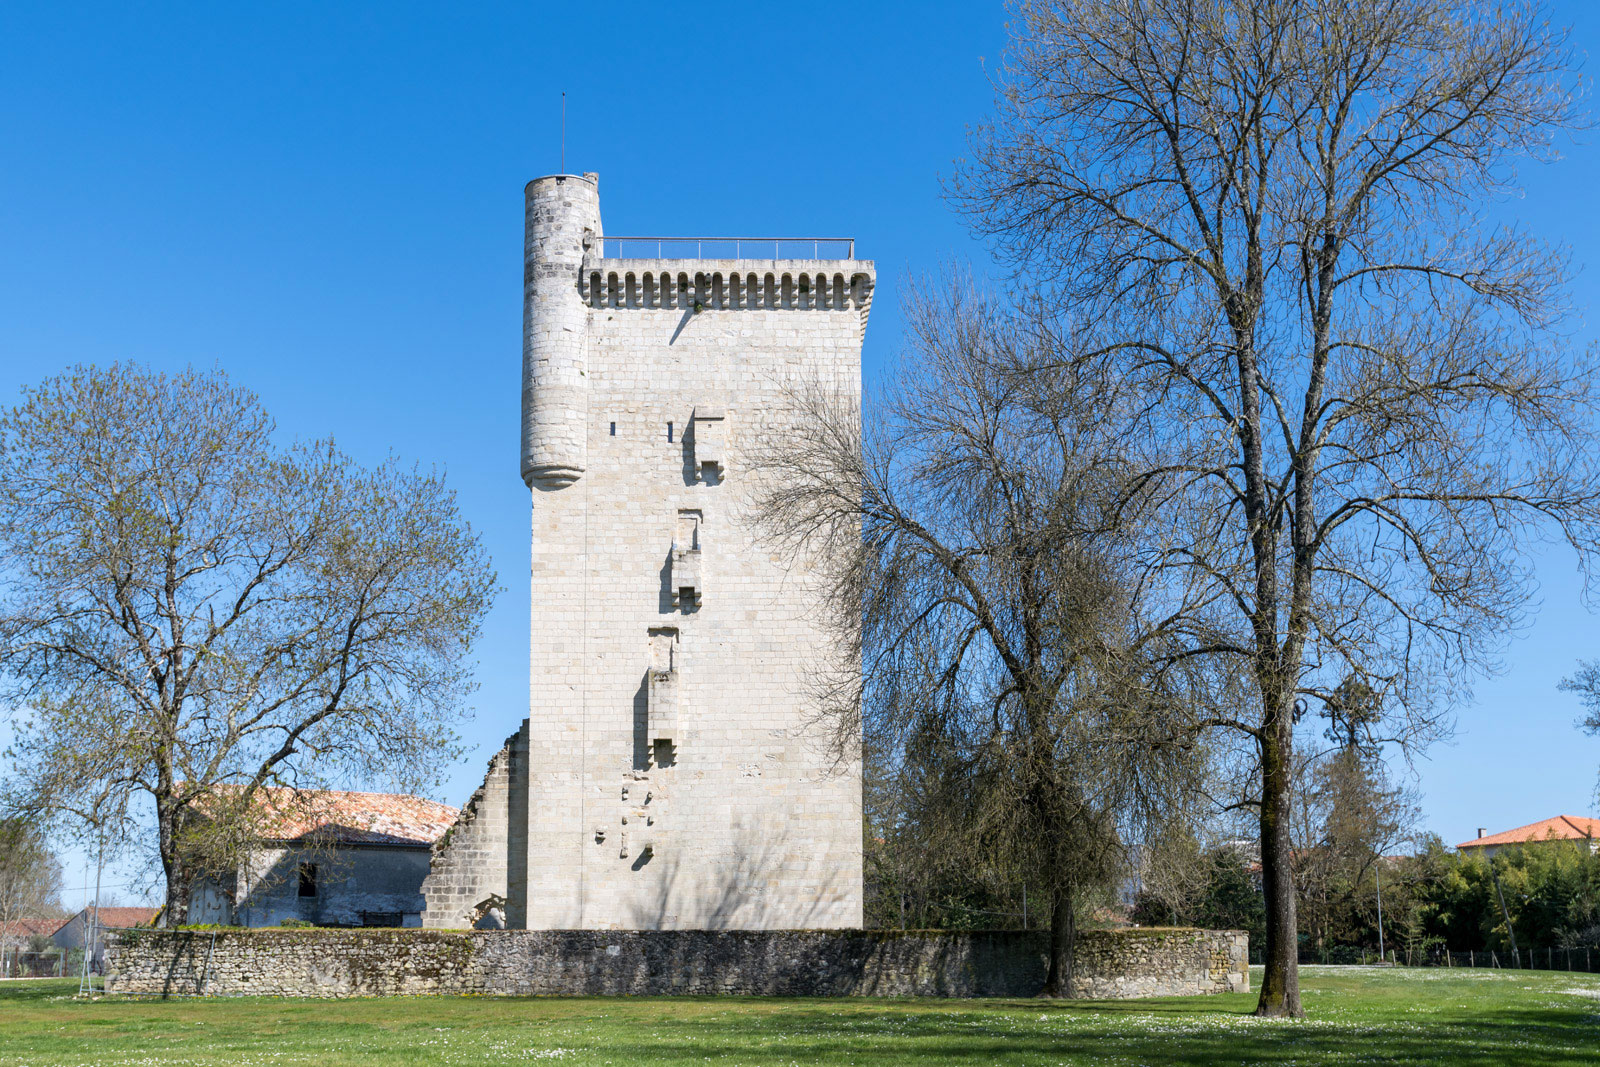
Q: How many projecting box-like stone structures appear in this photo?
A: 3